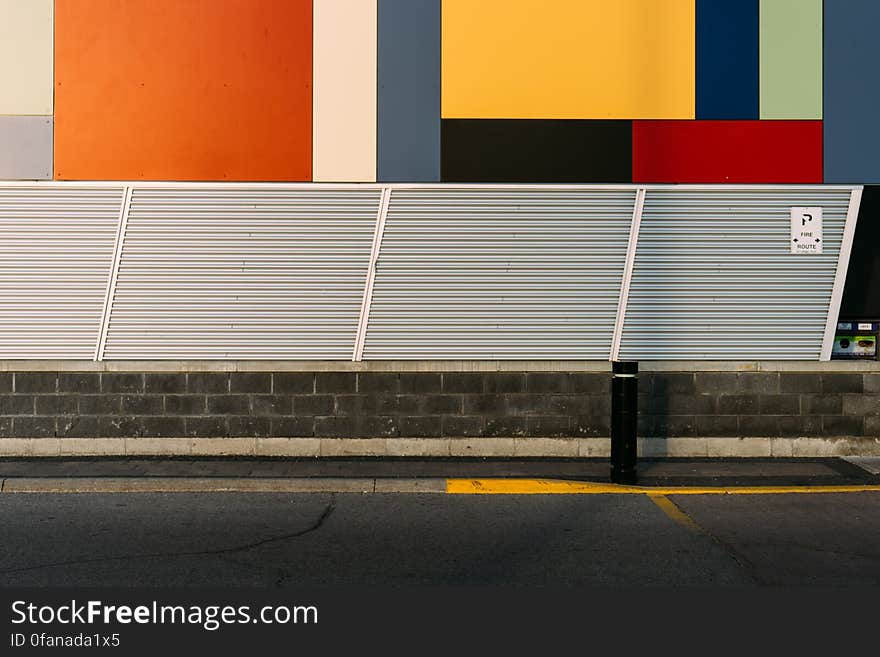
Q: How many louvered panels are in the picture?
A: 4